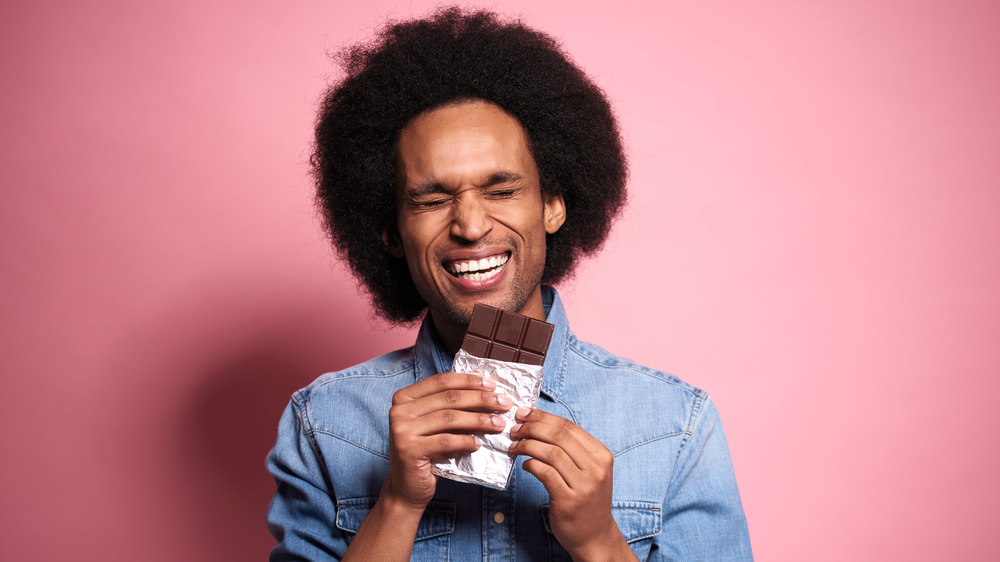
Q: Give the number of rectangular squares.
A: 6